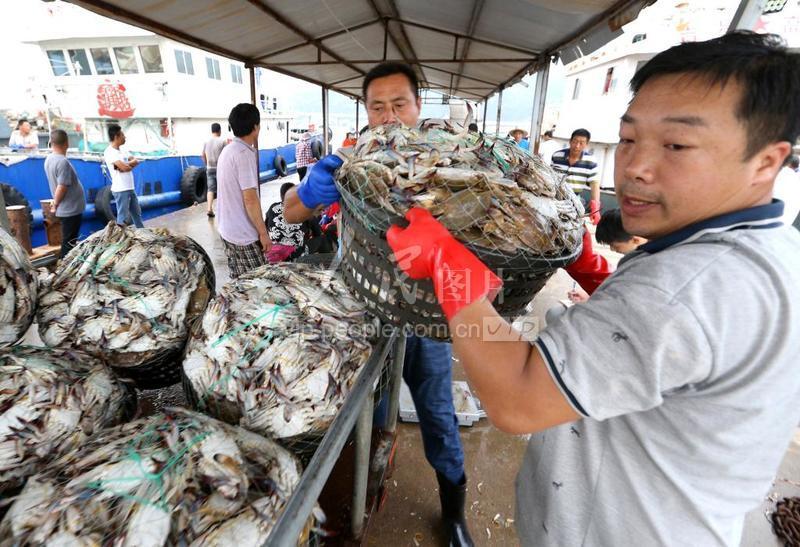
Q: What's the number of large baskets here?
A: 6